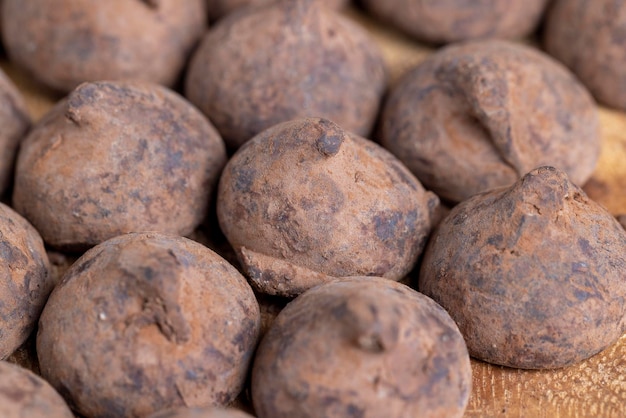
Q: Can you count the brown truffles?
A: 15